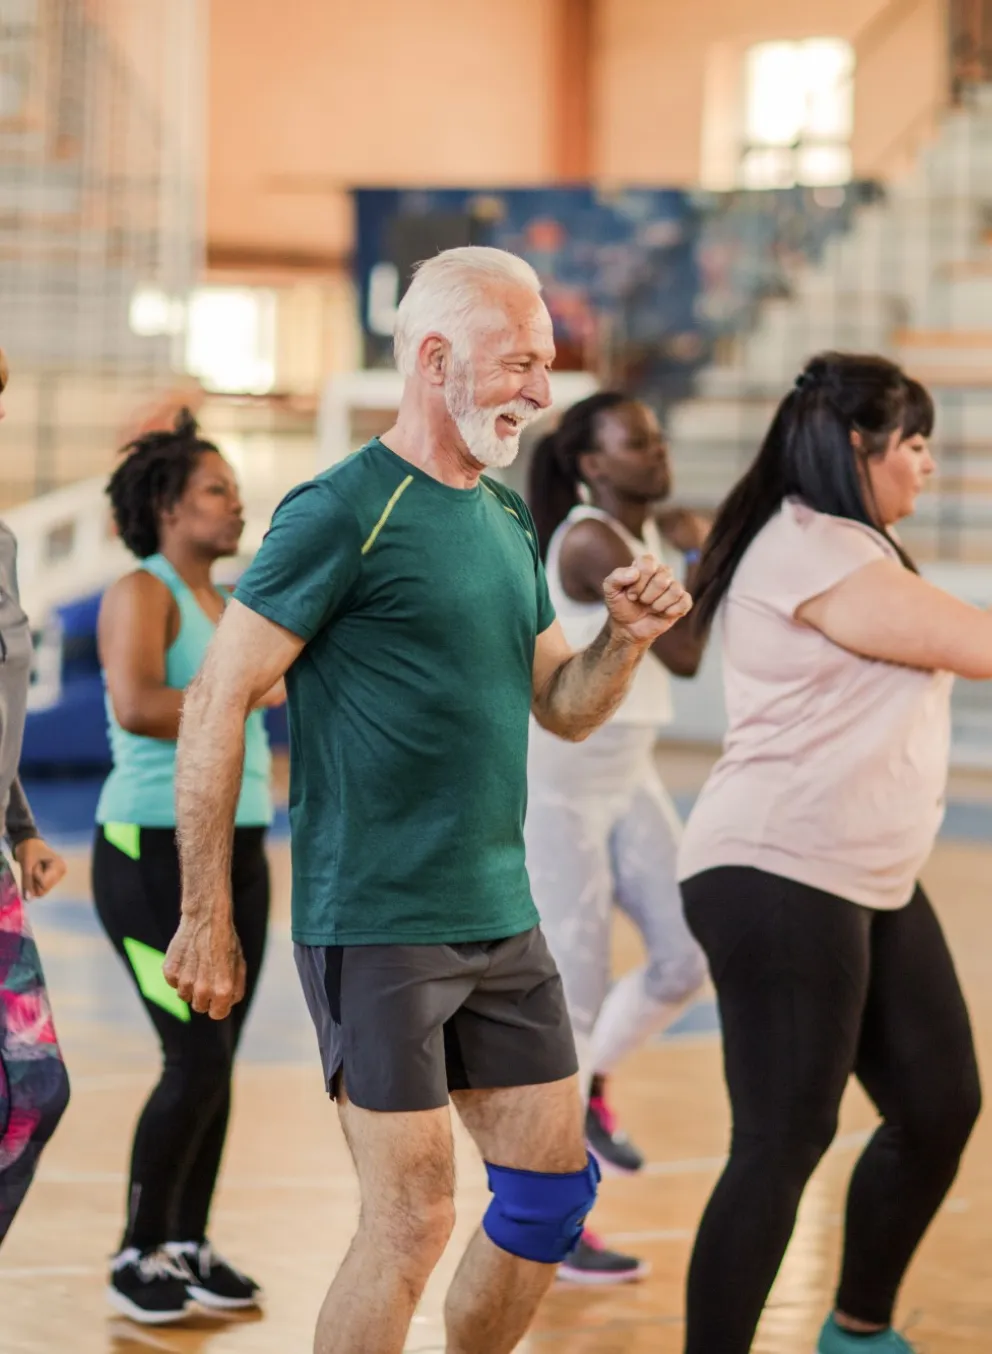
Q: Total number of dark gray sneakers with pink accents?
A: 2